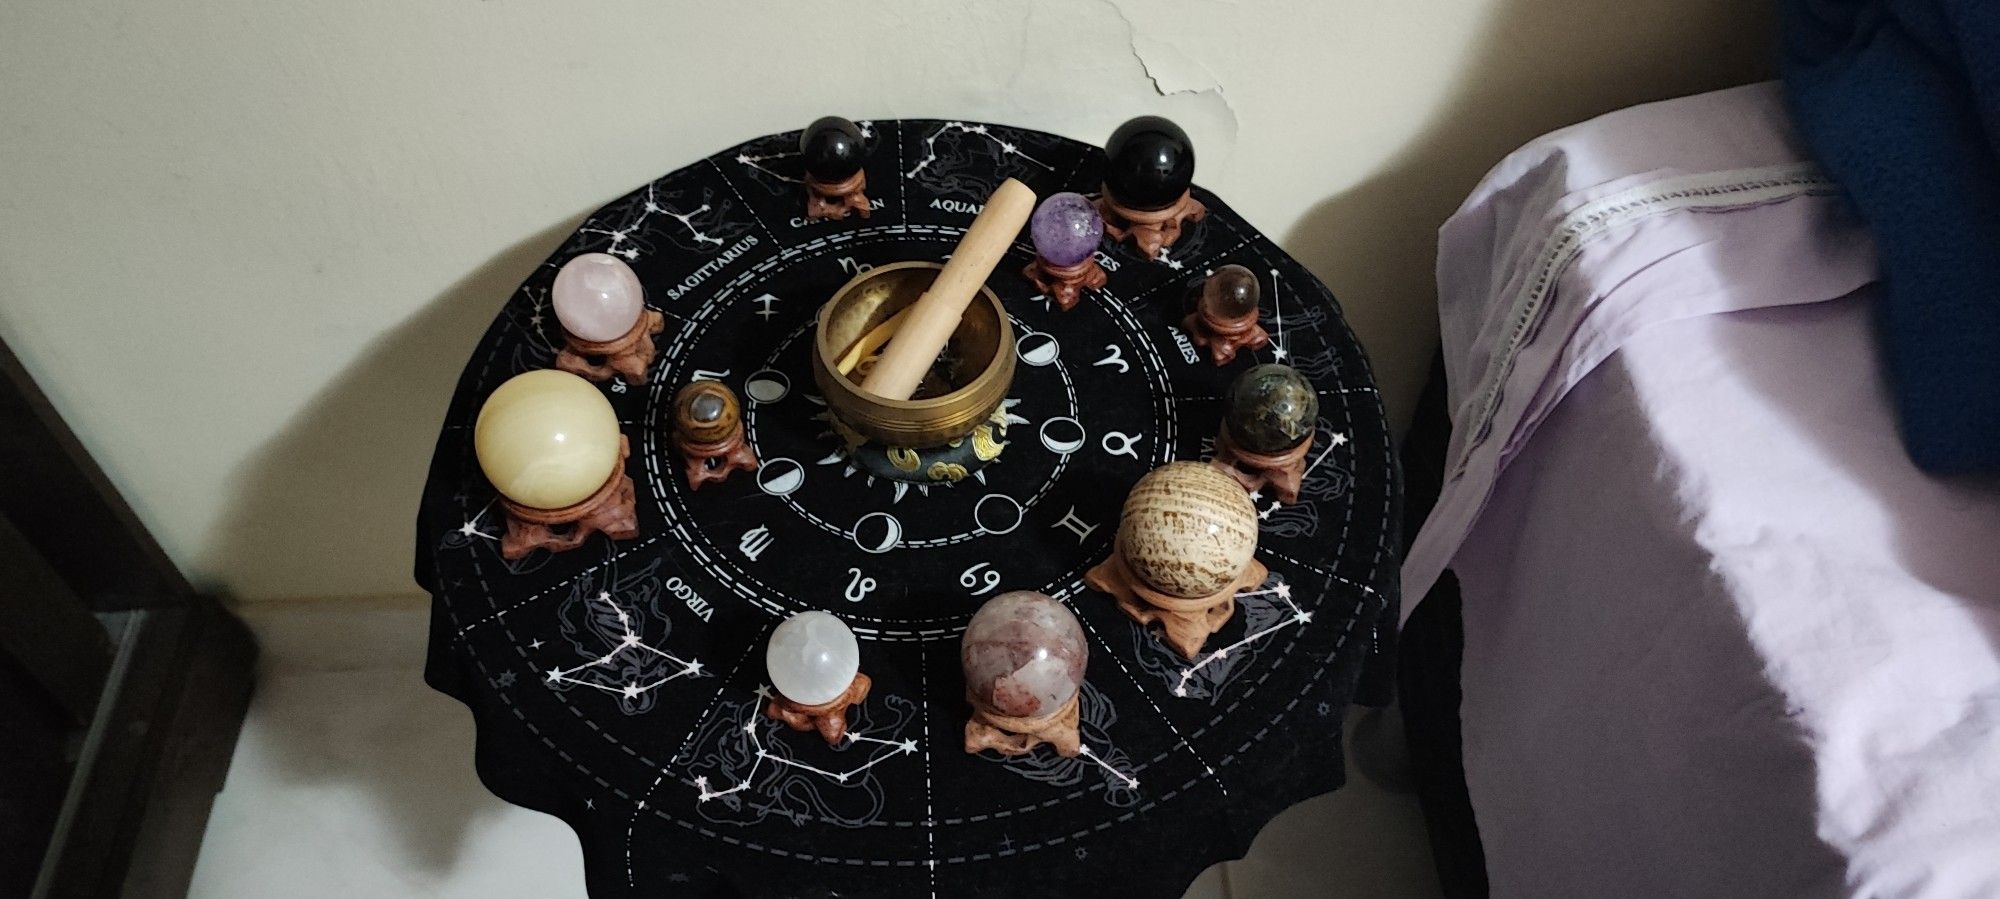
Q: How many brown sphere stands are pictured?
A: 11